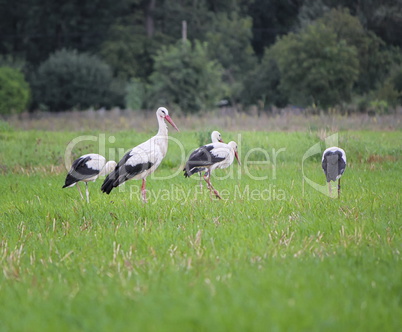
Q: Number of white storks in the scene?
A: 5